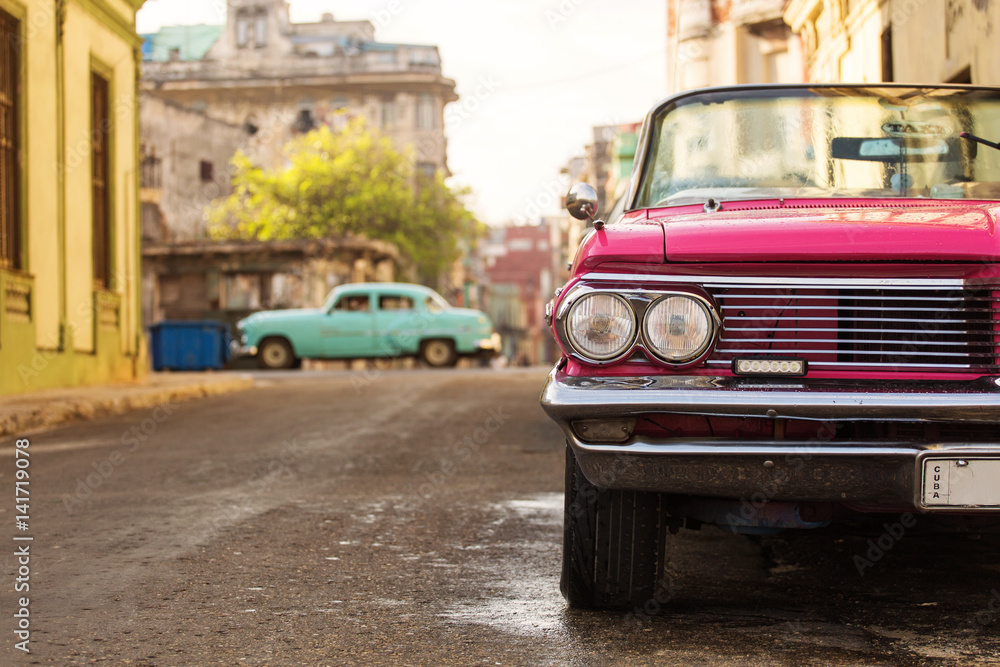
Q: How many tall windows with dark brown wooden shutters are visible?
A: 2